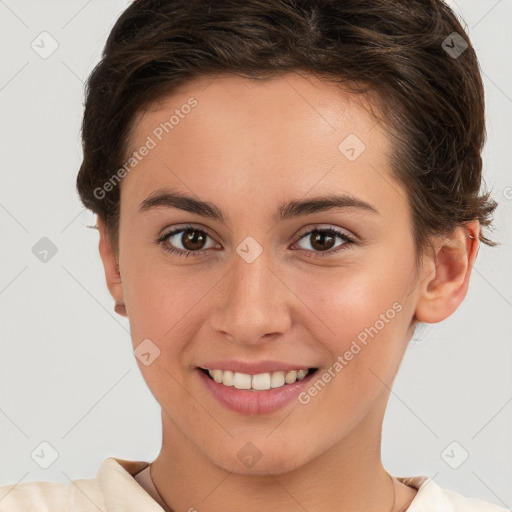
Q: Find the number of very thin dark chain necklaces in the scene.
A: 1